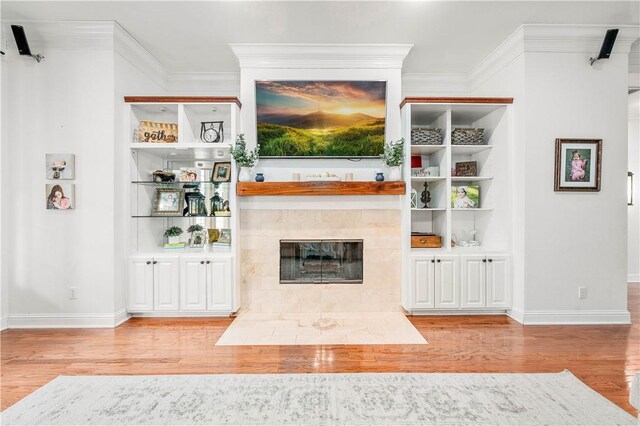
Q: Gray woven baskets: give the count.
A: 2